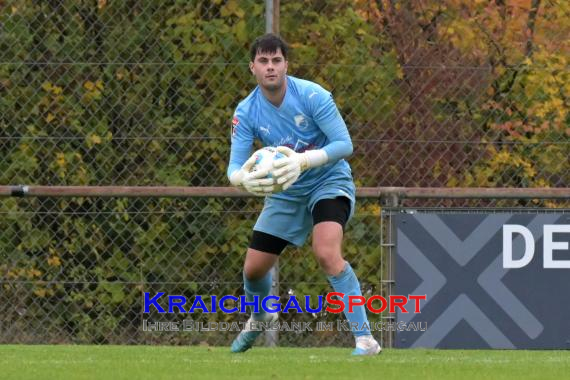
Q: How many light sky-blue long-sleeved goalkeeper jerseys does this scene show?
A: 1